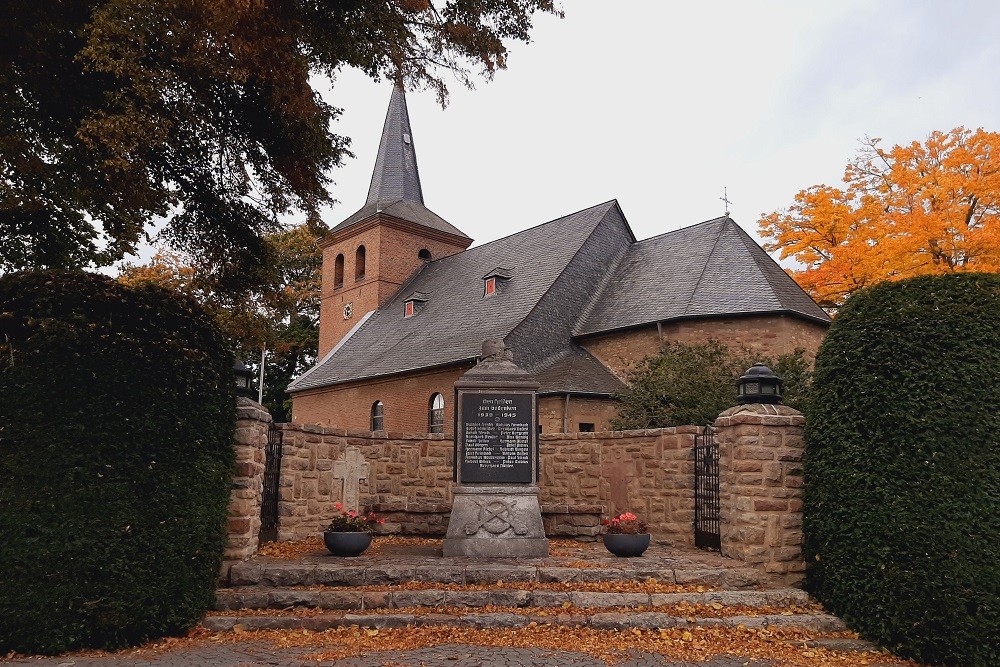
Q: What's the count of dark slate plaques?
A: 1